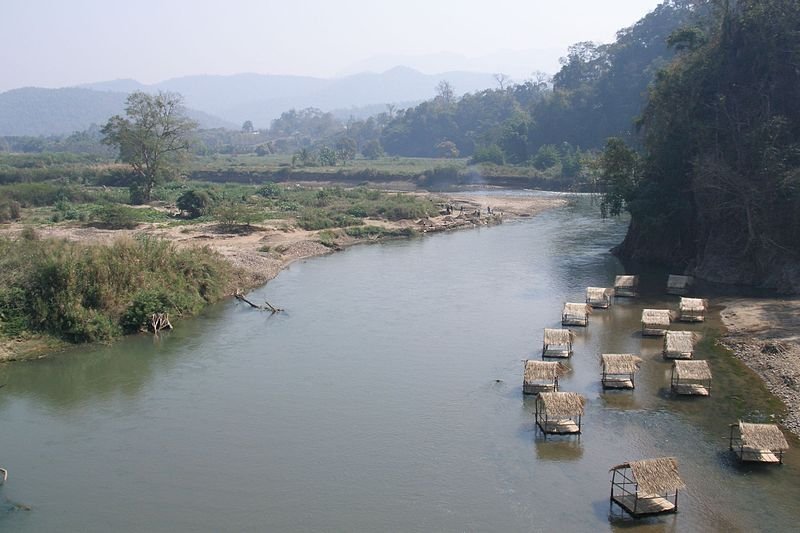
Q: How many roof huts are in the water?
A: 14